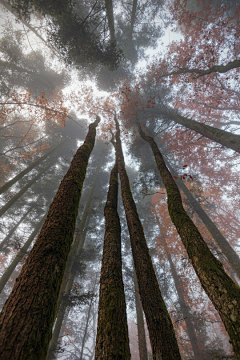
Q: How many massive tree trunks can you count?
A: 4